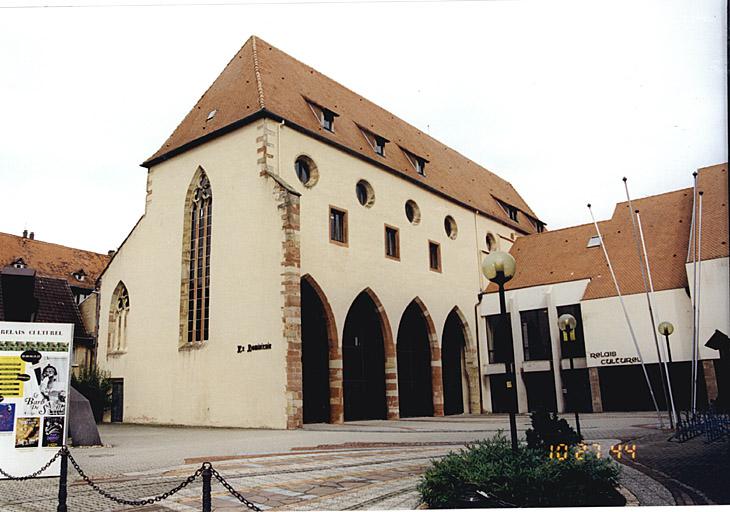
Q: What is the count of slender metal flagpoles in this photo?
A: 5